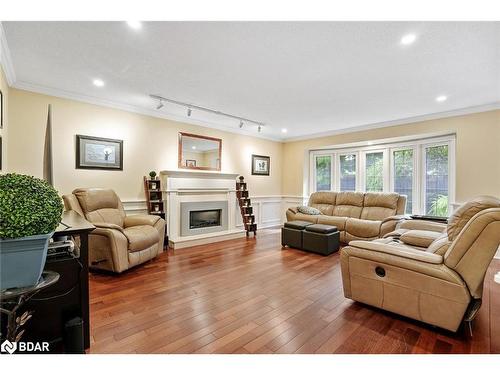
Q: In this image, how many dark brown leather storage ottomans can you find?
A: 2